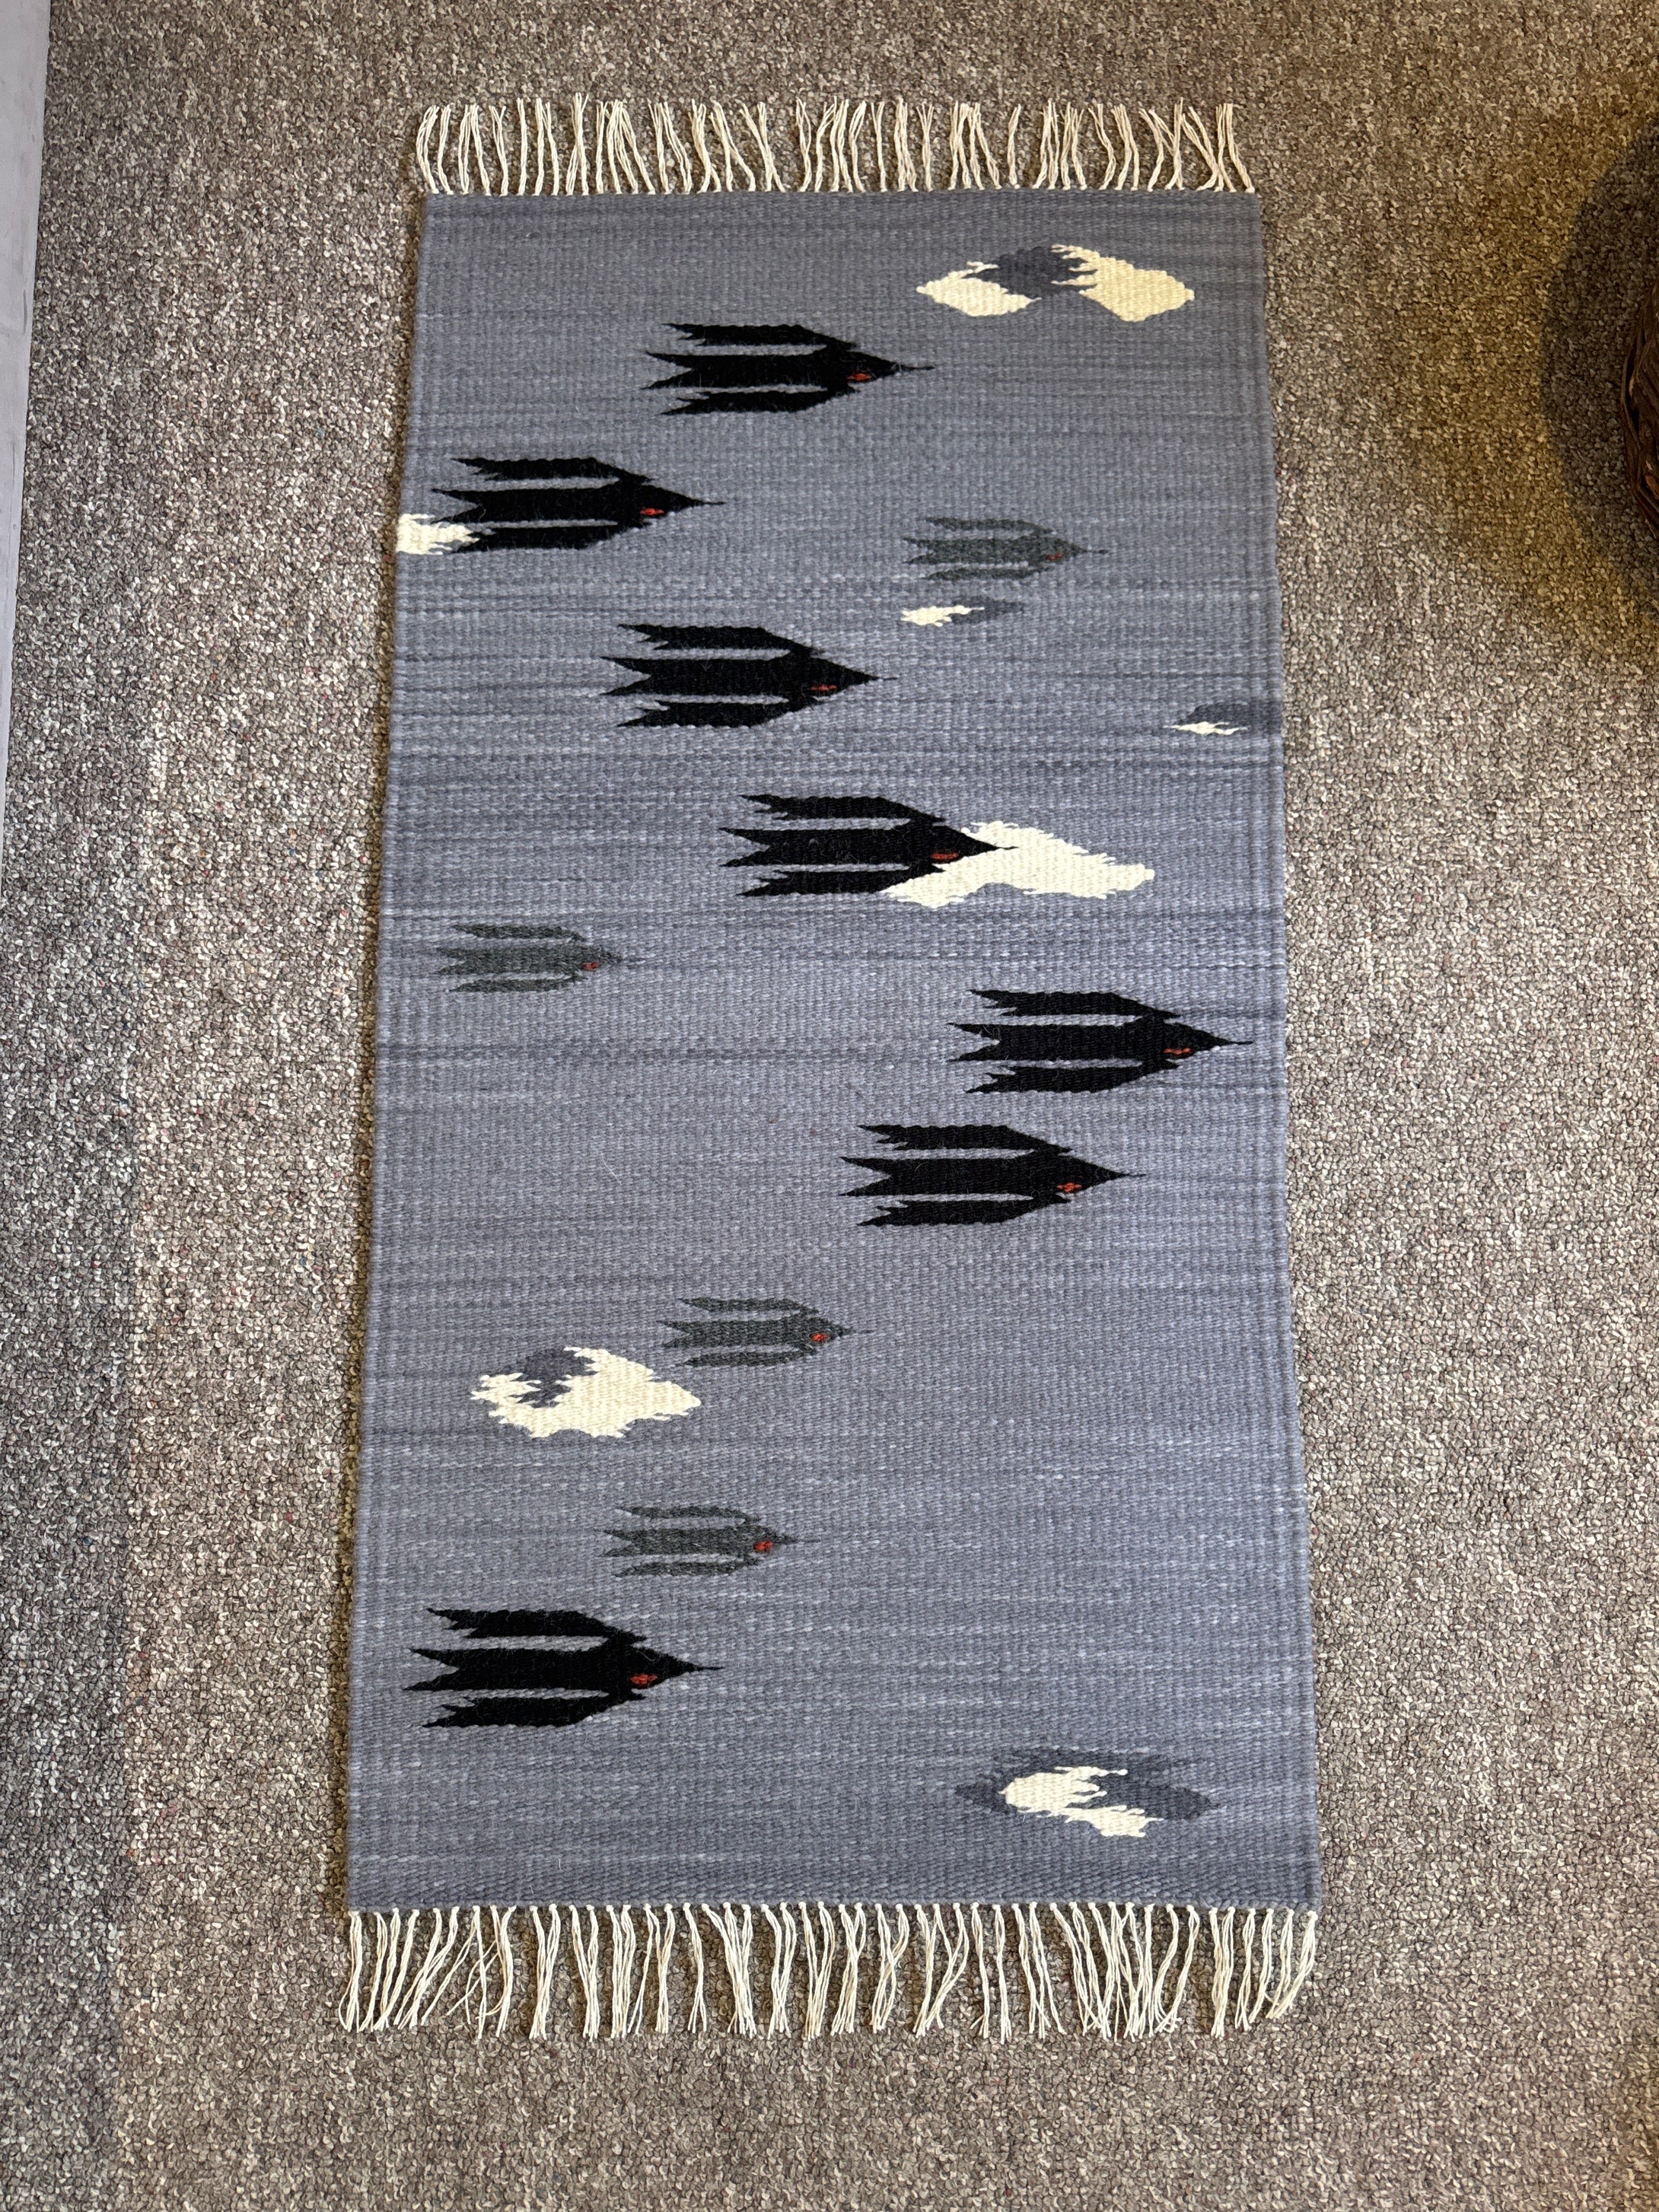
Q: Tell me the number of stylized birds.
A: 11